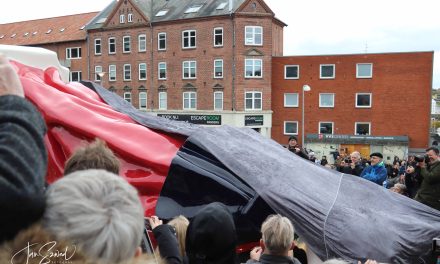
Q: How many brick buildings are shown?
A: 3